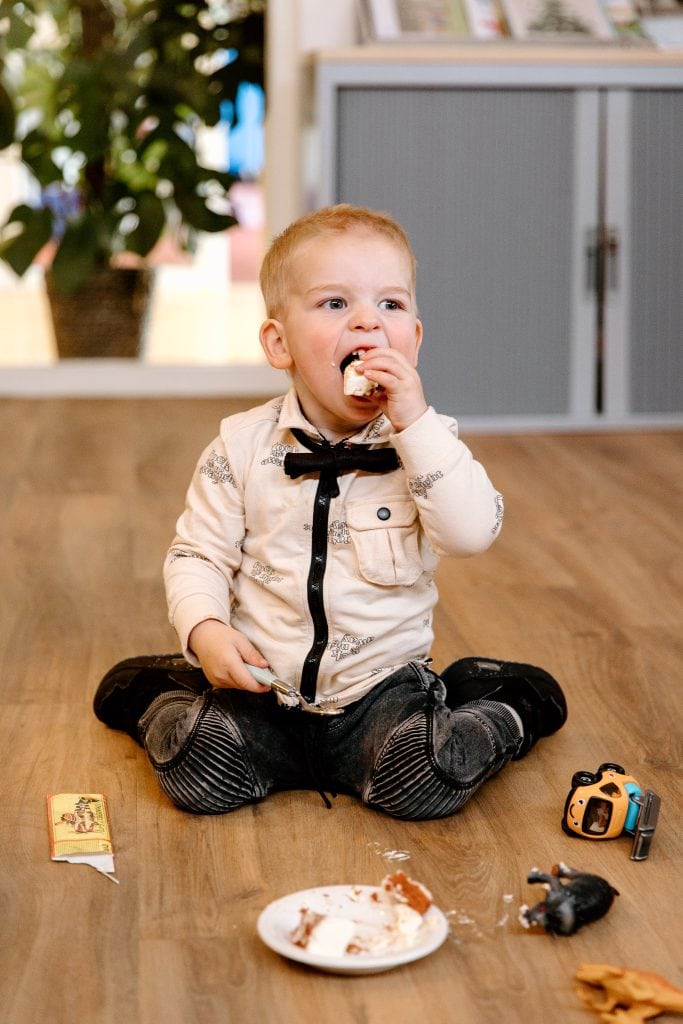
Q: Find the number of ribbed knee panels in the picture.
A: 2